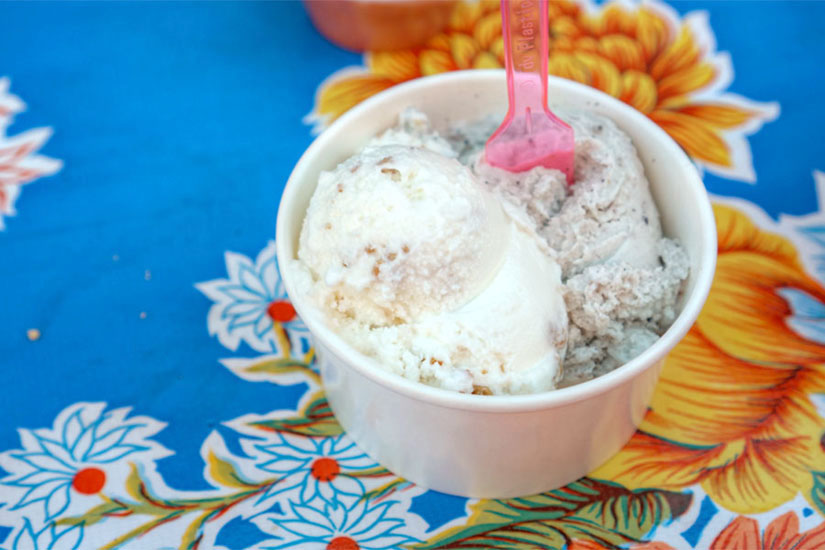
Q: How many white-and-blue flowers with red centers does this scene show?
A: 4